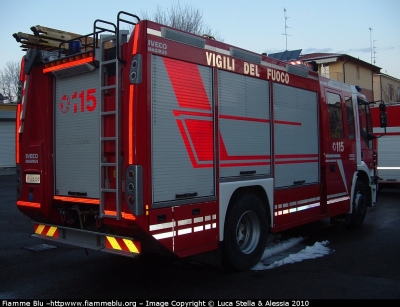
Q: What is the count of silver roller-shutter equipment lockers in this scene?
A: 4